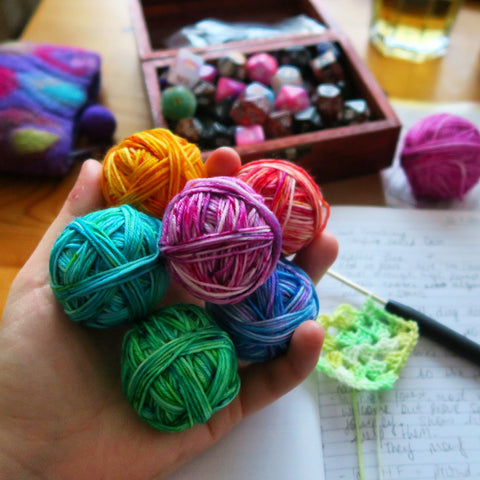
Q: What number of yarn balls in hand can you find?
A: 6